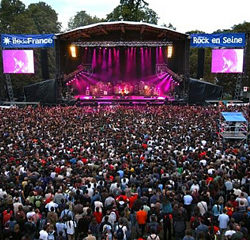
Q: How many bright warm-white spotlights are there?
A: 2